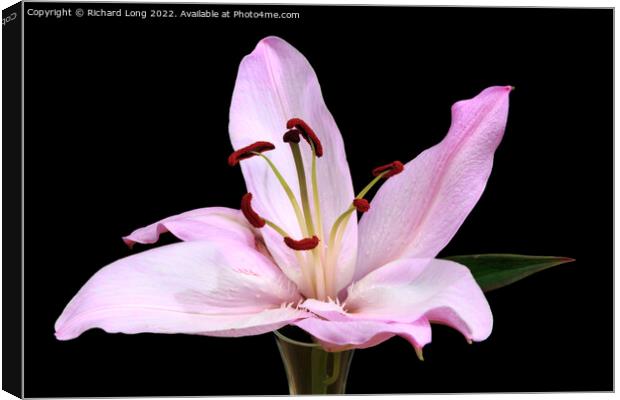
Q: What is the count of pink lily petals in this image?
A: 6